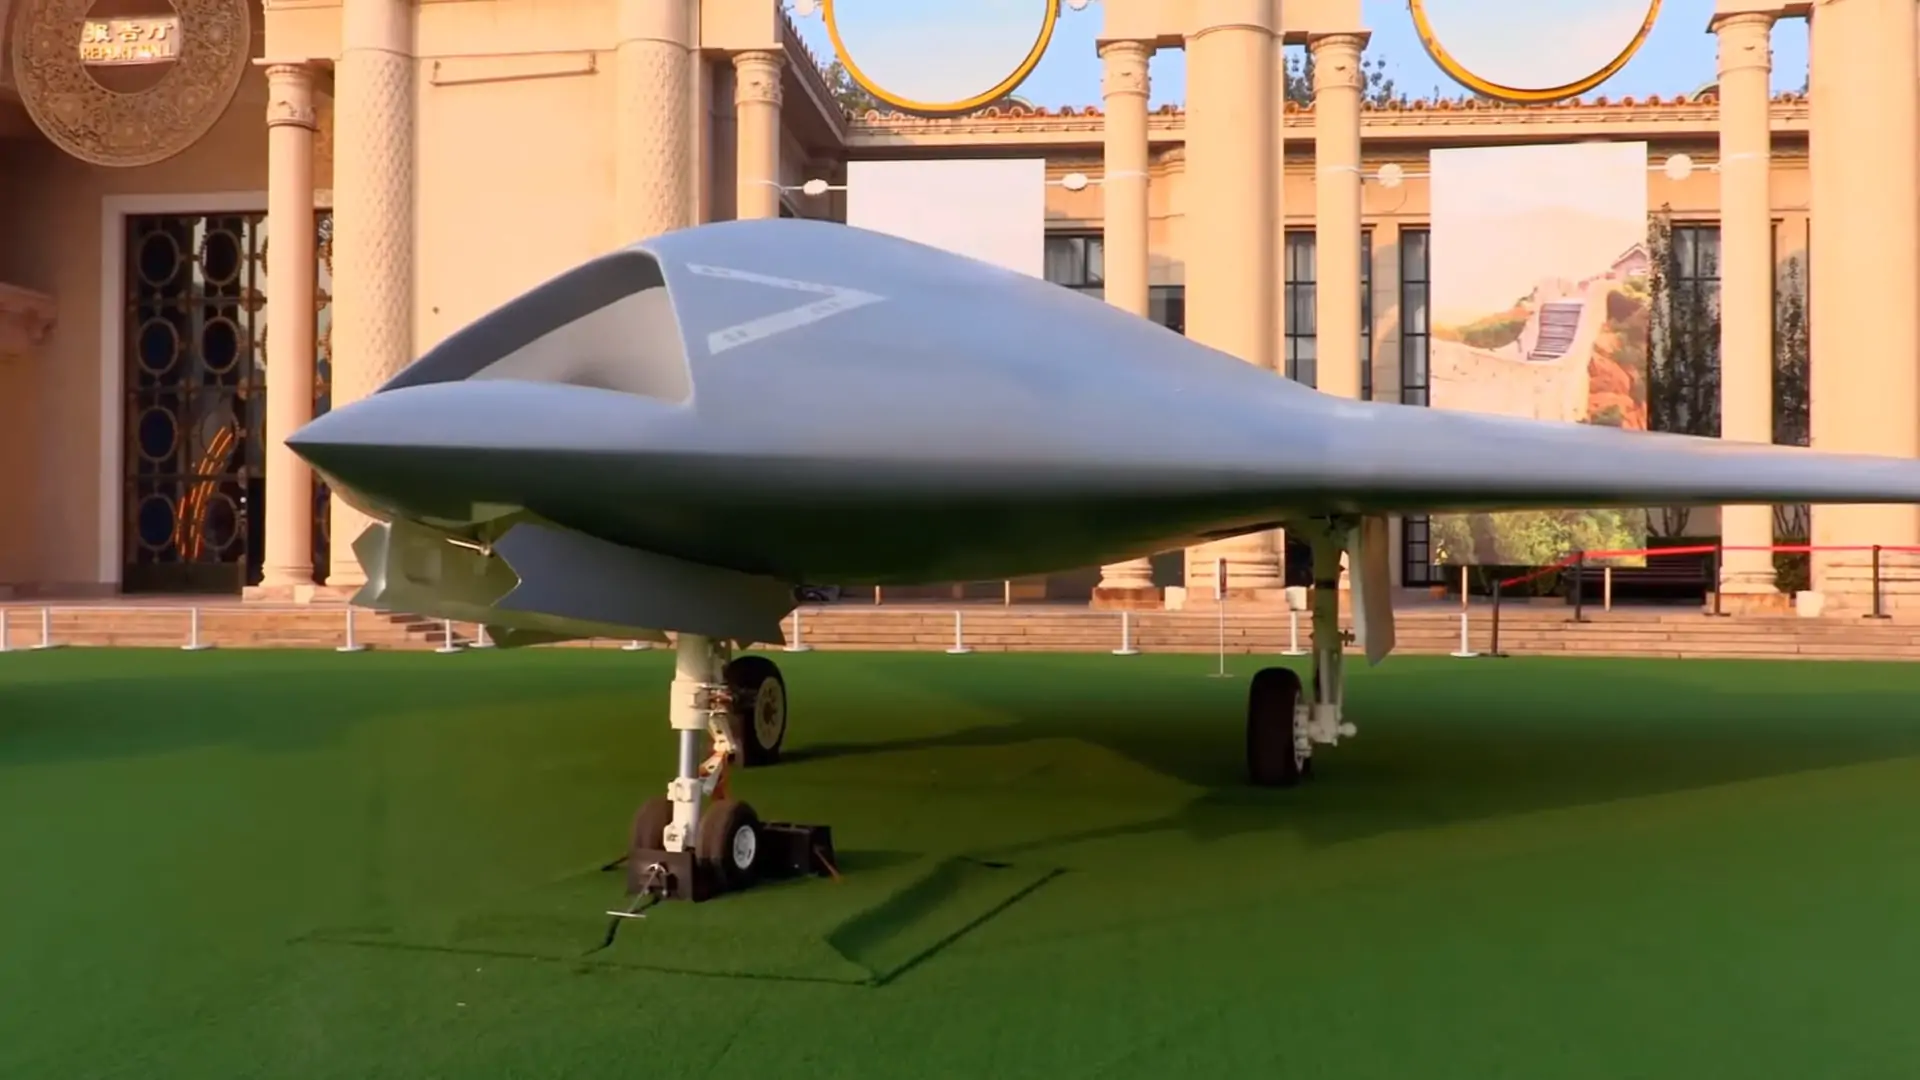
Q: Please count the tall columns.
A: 9